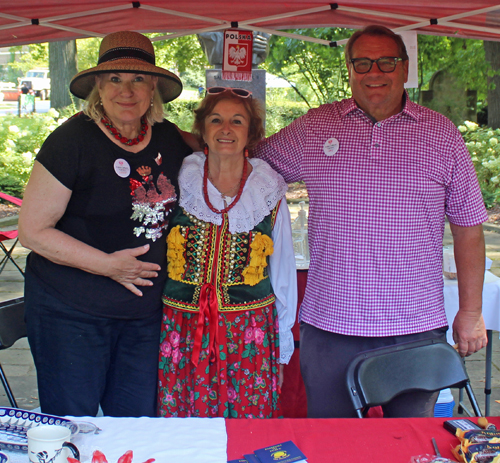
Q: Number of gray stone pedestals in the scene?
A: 1